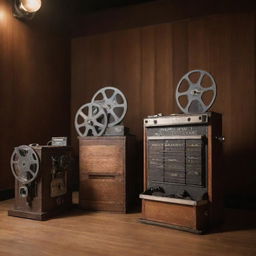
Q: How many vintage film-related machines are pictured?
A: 3